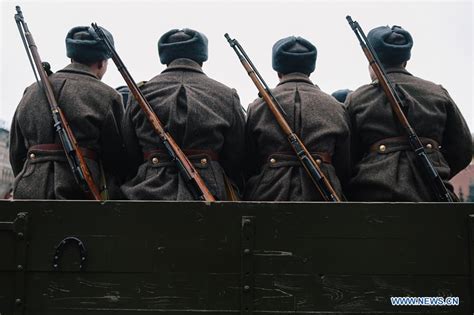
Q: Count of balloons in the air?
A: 0